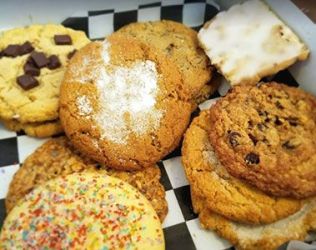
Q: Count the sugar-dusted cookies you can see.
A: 1